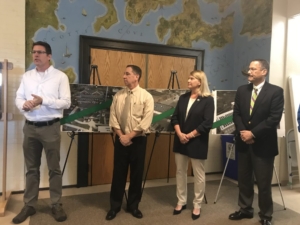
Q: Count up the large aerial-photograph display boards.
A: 3